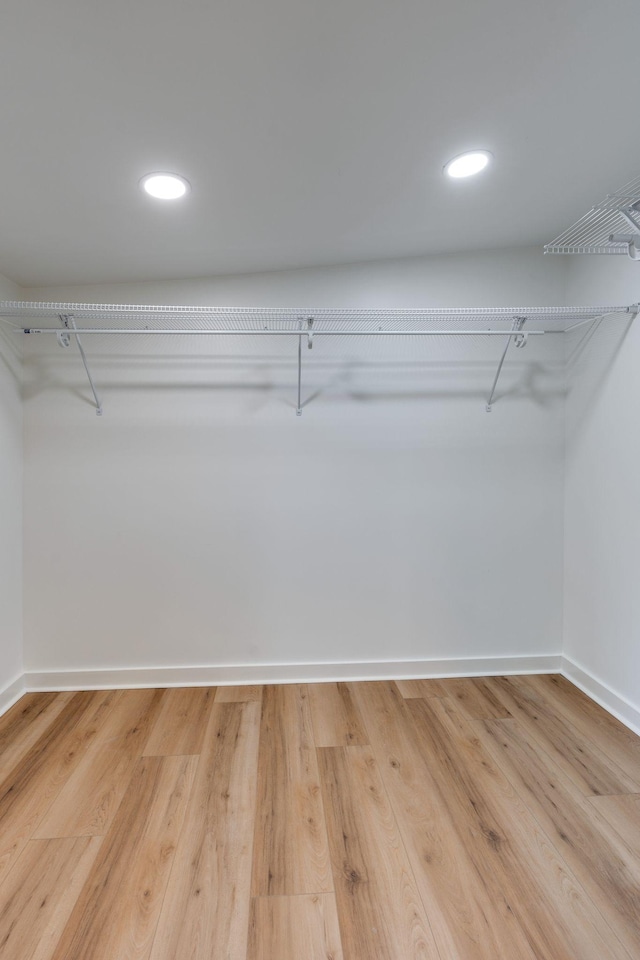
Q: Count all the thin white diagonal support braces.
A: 3